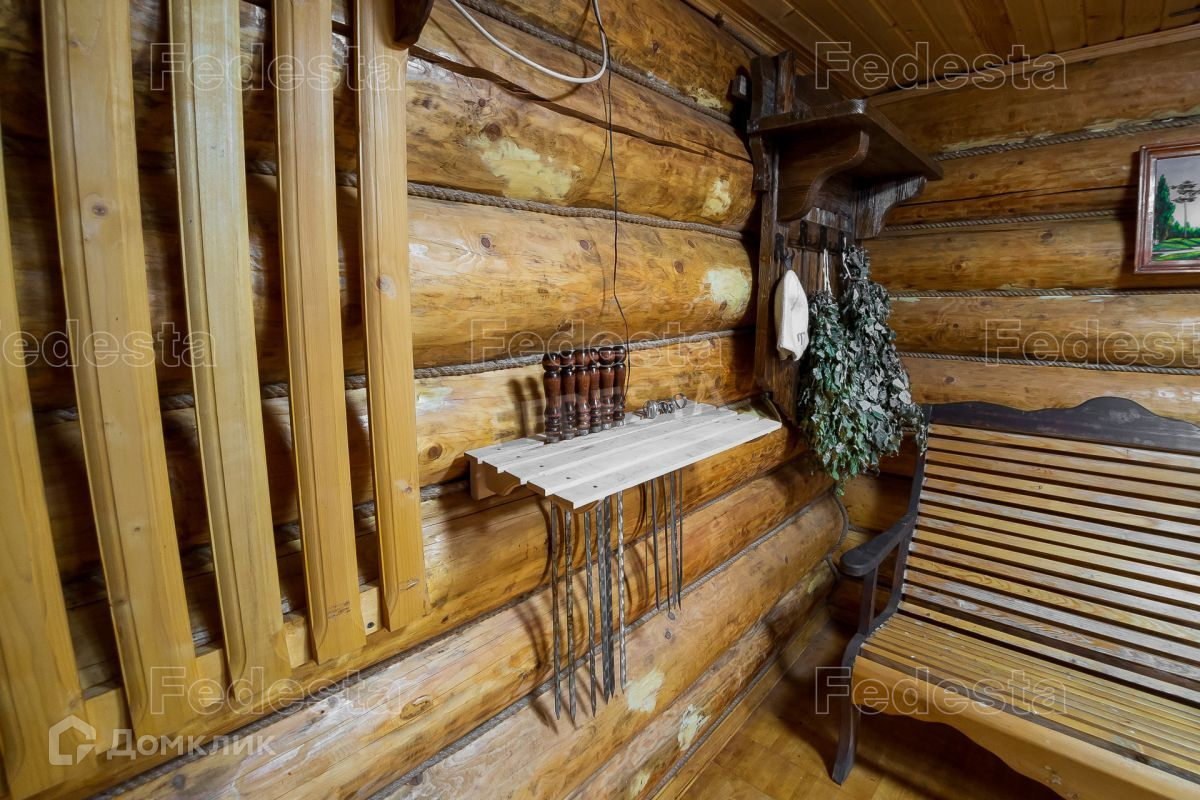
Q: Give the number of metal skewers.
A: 11